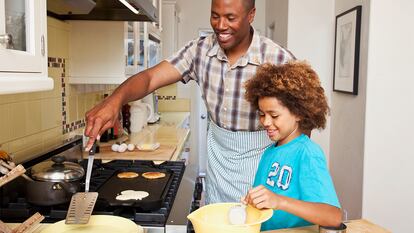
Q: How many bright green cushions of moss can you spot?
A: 0